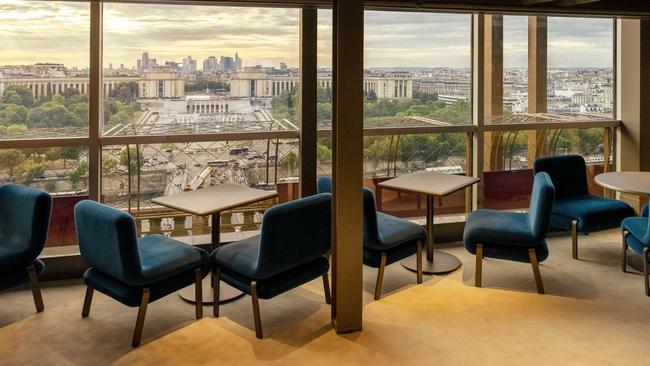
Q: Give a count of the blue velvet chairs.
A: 7